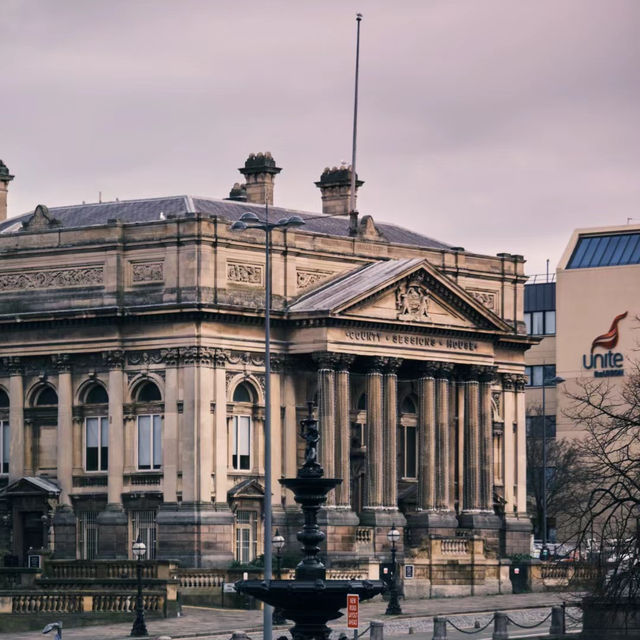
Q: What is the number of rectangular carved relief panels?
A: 5